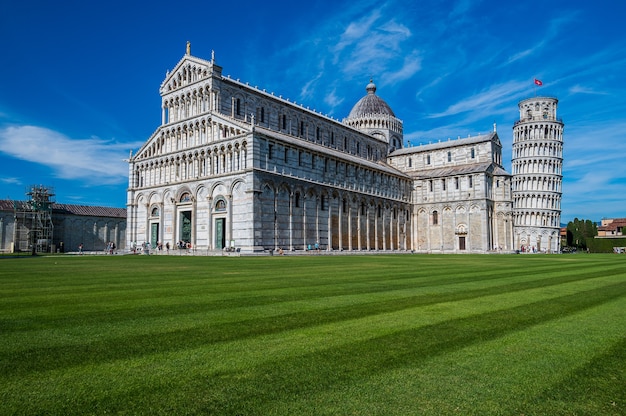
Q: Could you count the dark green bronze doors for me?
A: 3